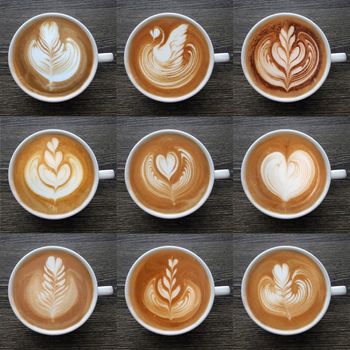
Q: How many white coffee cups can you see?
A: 9